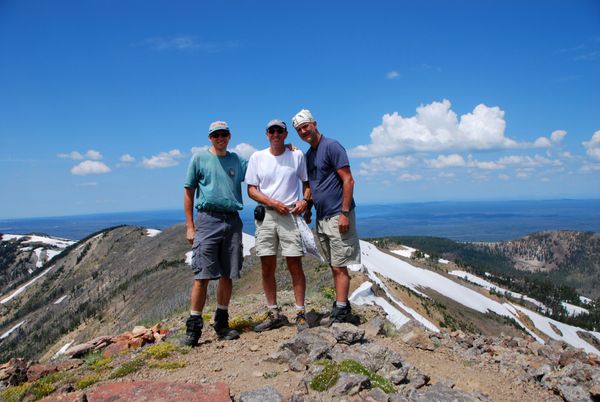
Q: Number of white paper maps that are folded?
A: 1